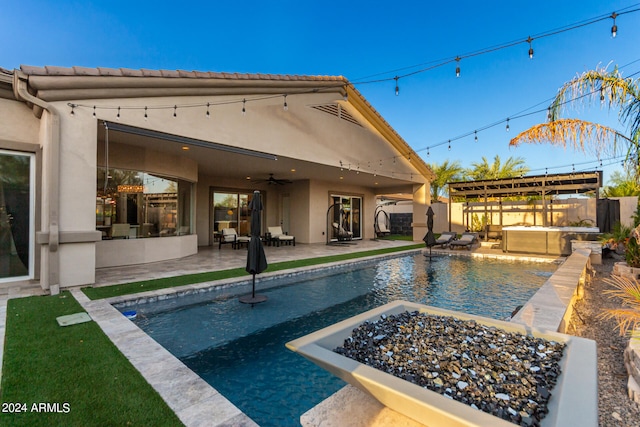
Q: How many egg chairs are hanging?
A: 2